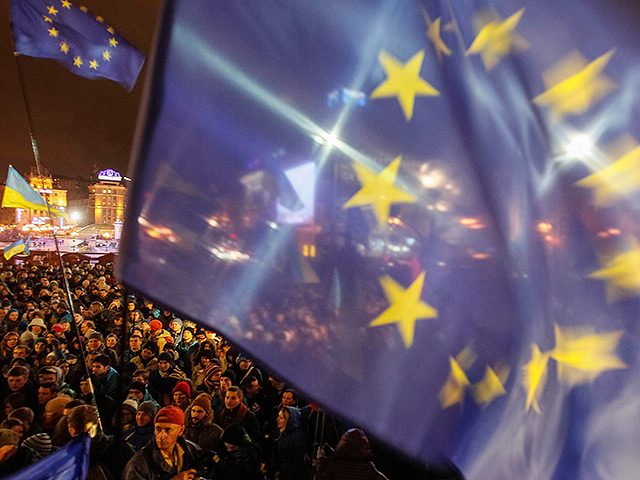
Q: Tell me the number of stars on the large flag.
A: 12